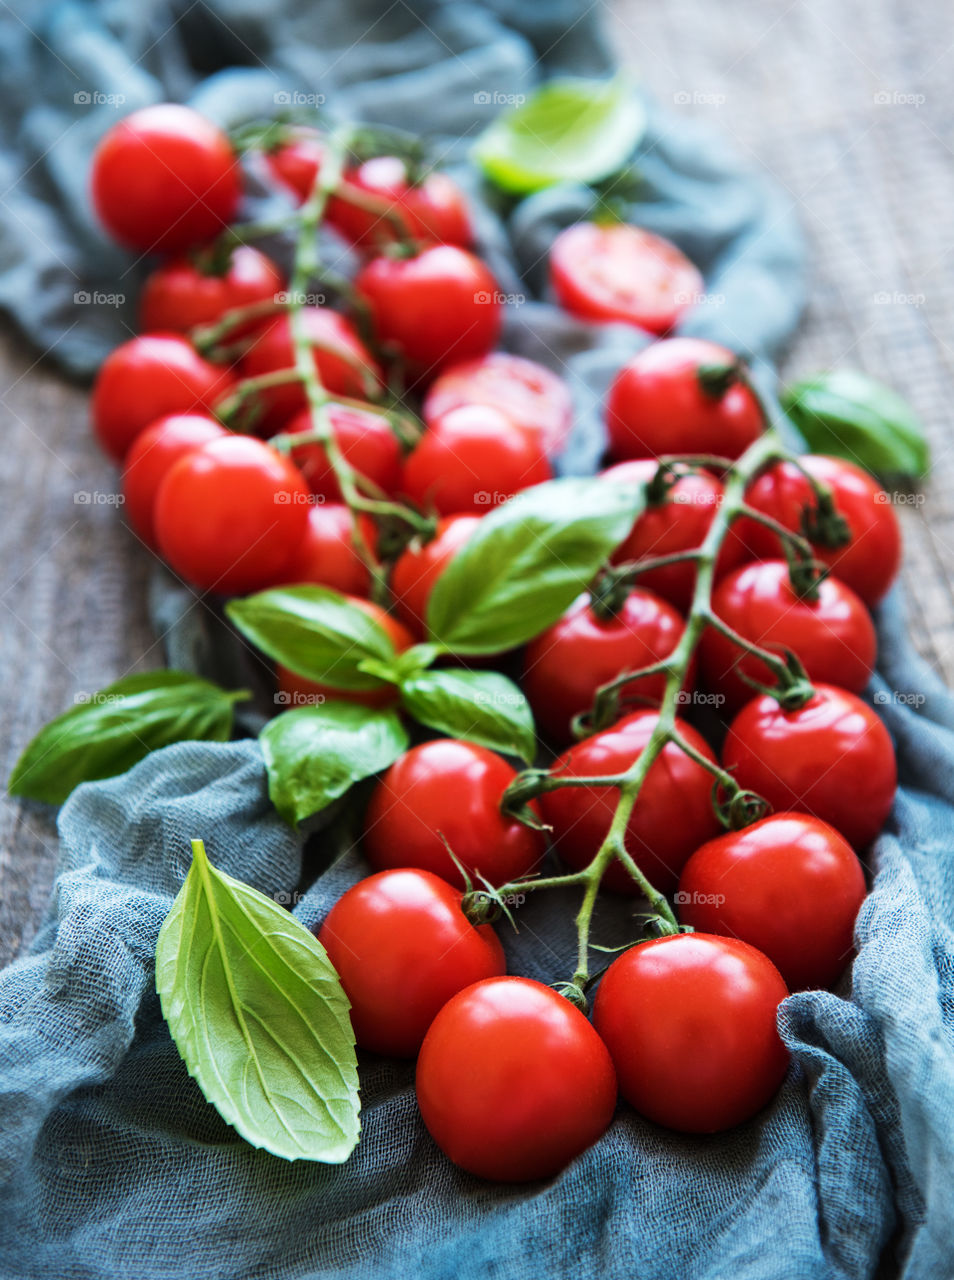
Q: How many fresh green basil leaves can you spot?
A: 8